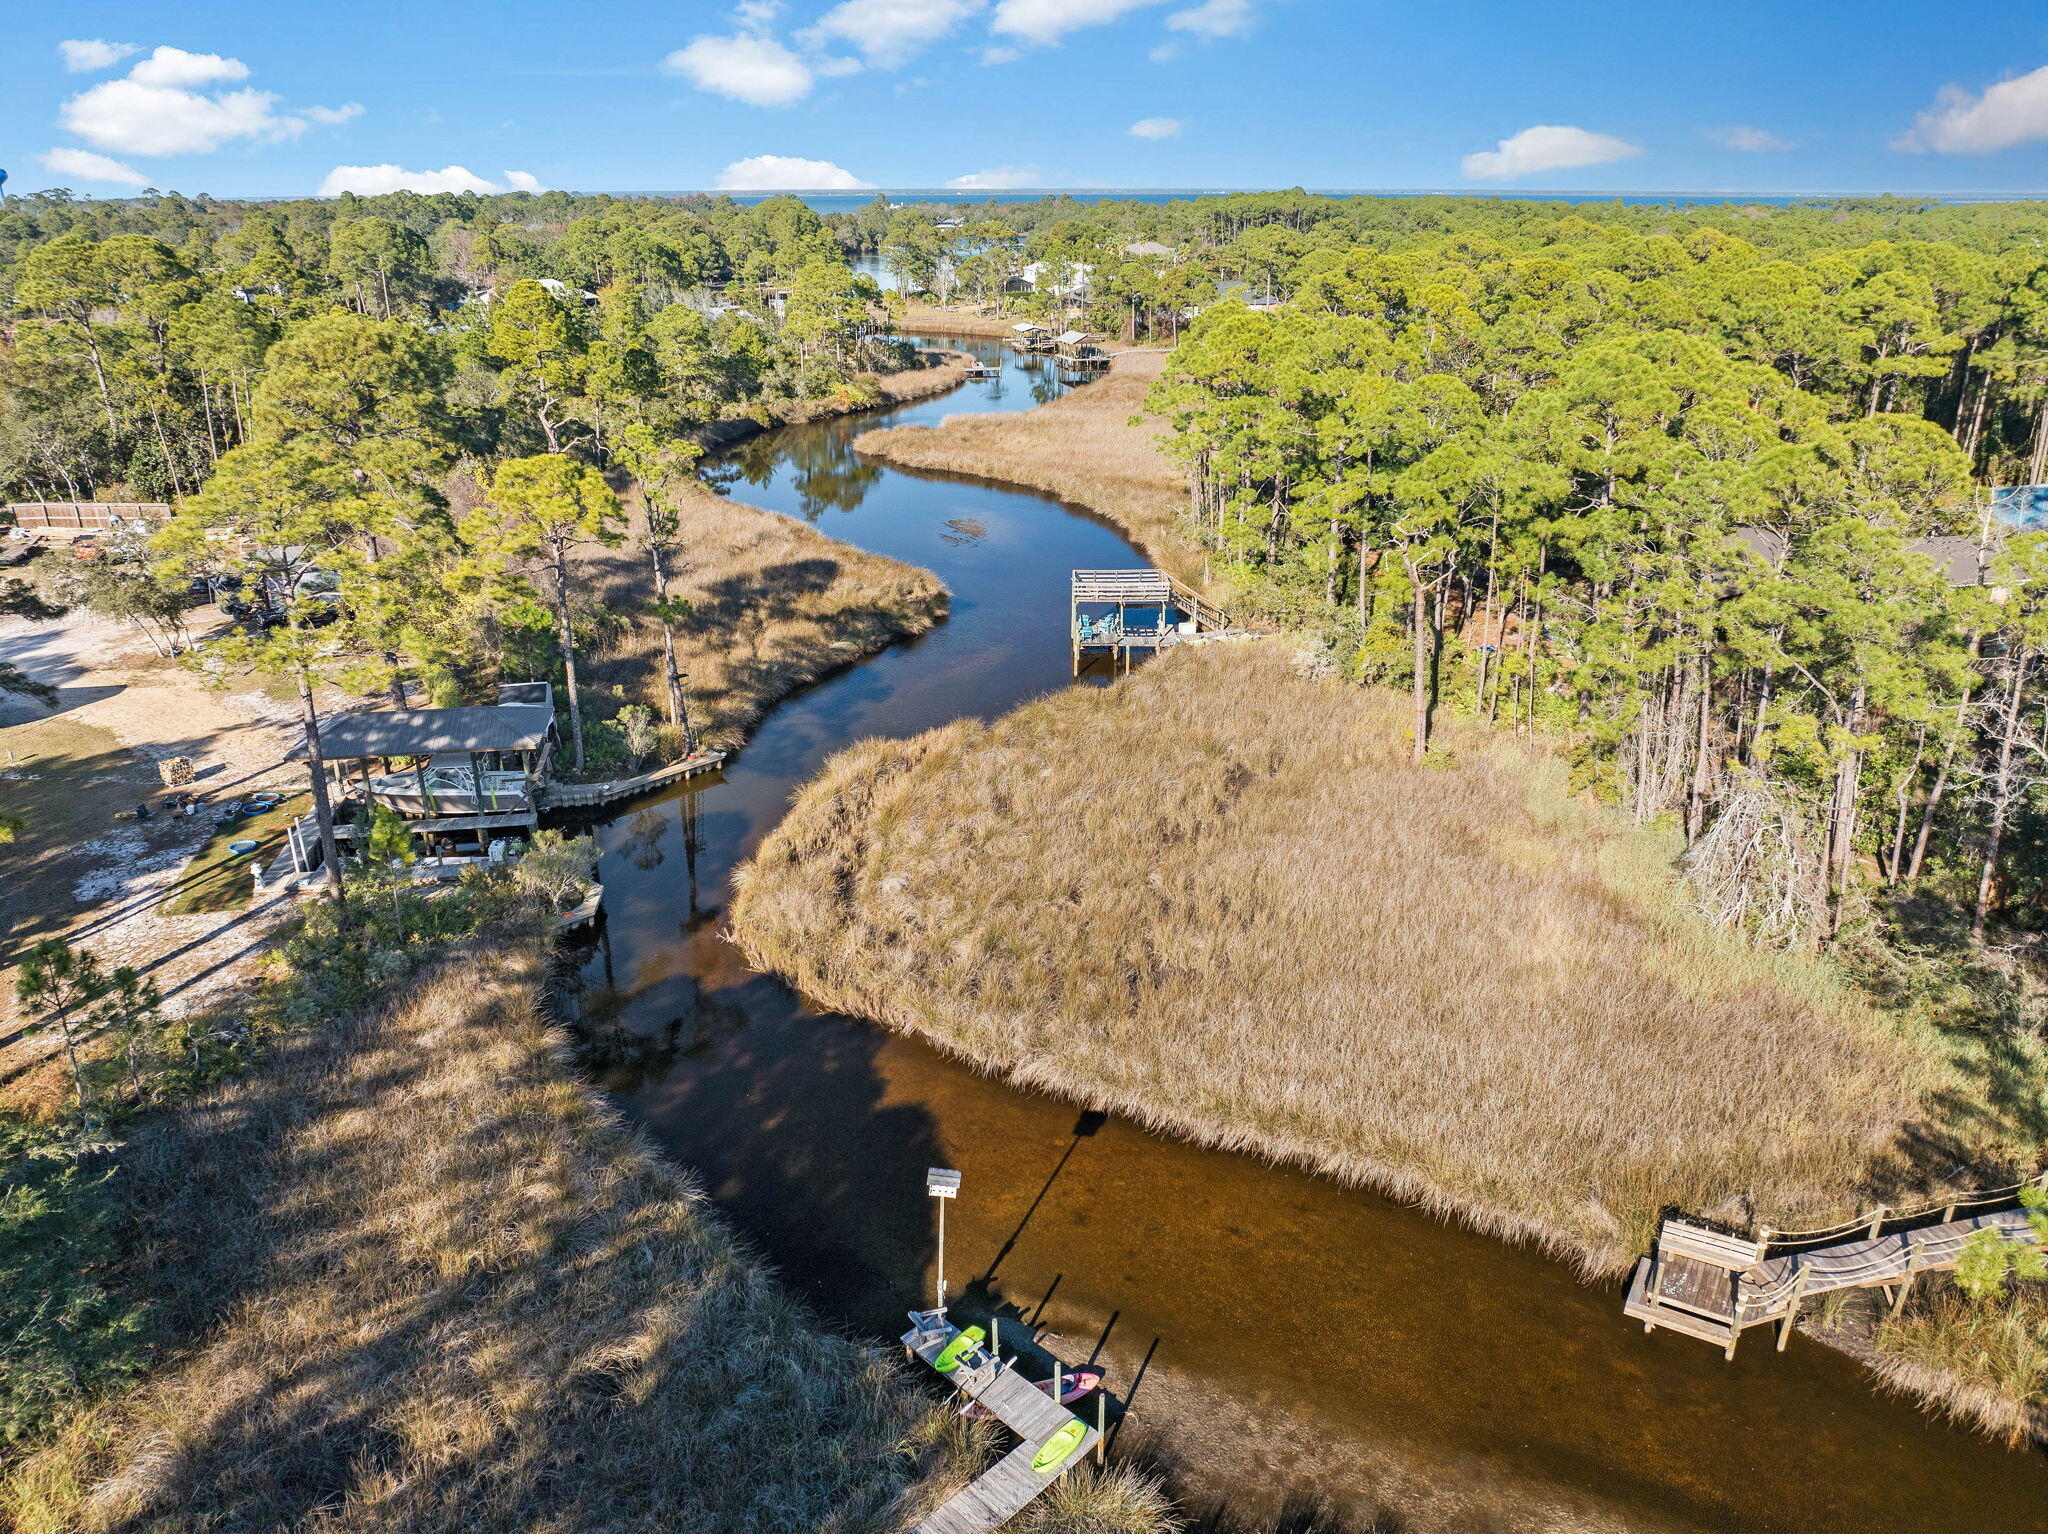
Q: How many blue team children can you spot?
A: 0